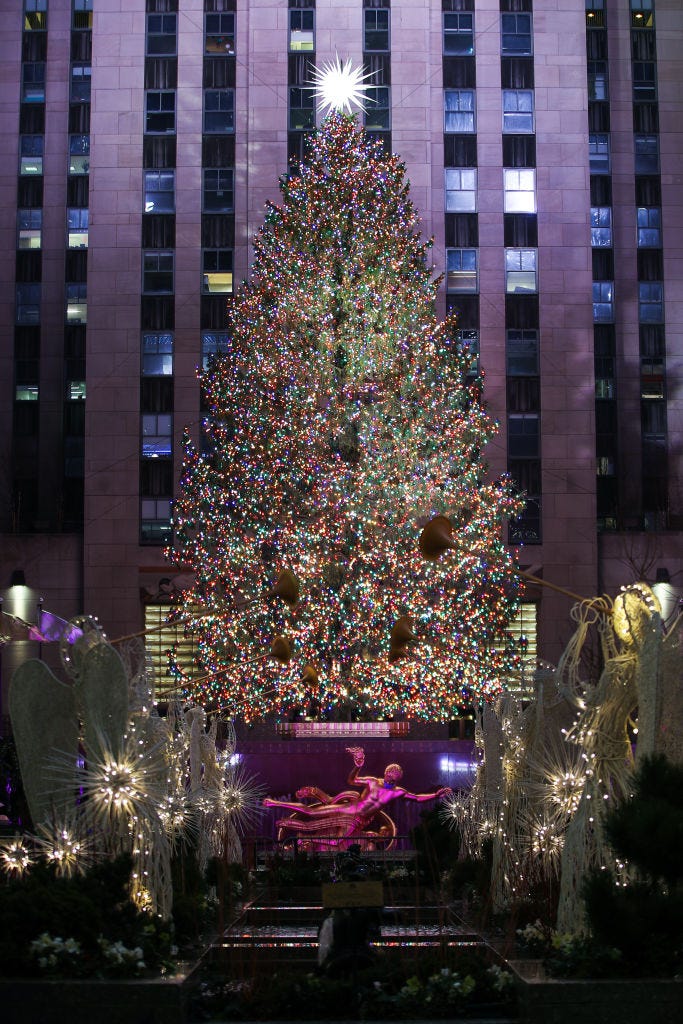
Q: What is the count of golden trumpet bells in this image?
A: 6